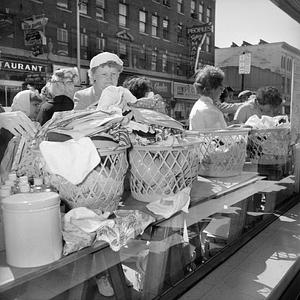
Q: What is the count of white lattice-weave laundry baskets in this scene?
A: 4